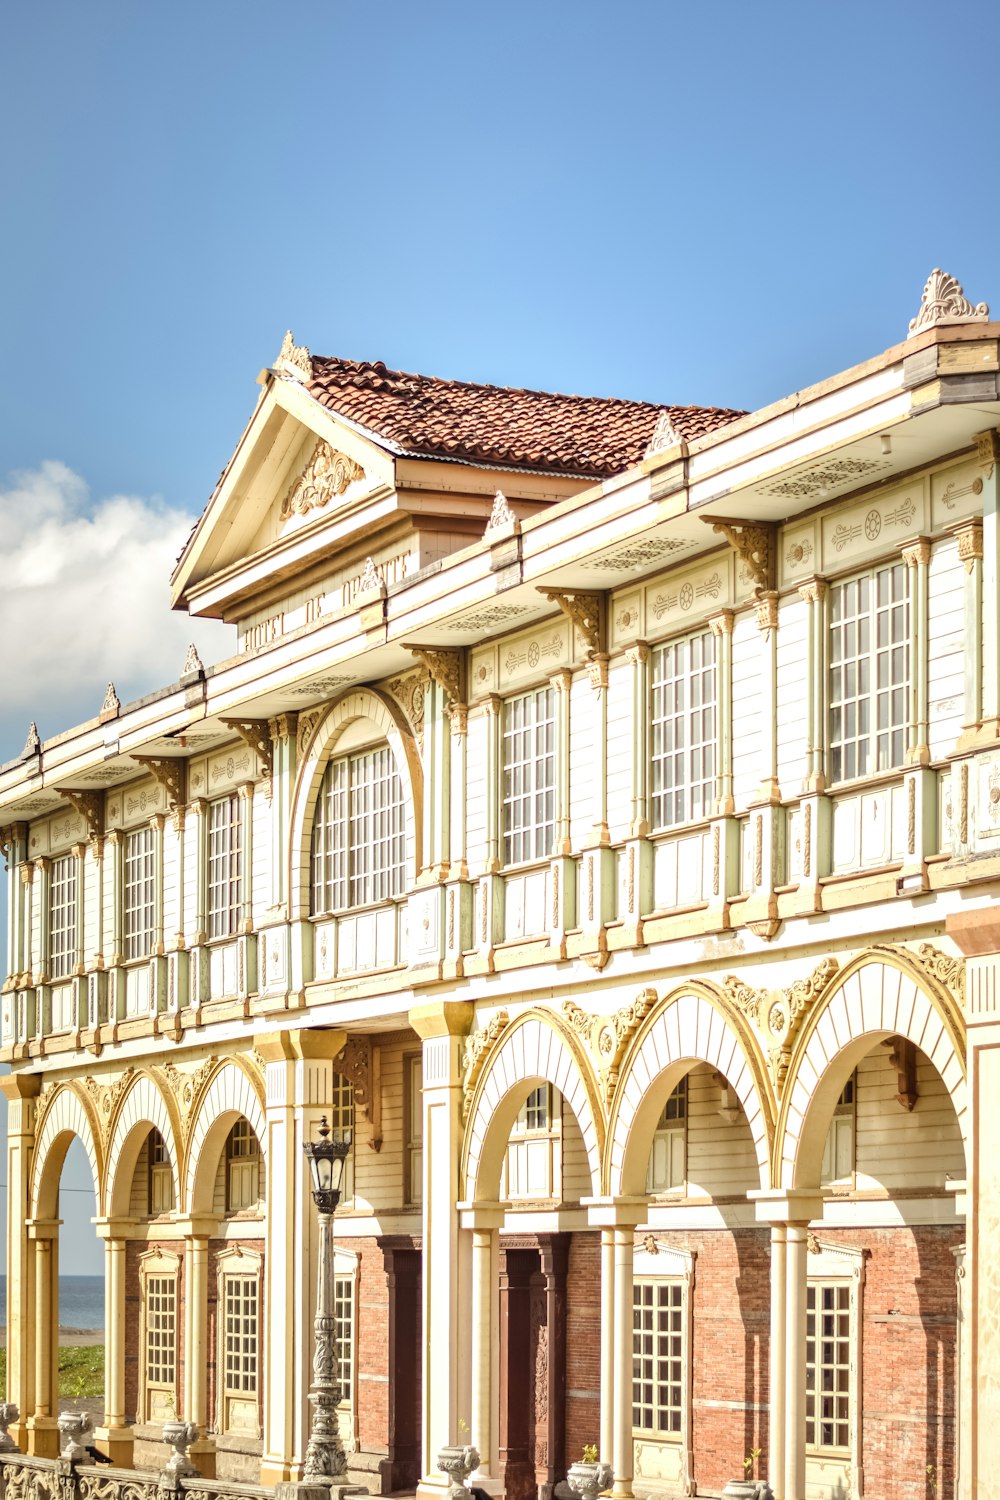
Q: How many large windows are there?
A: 7